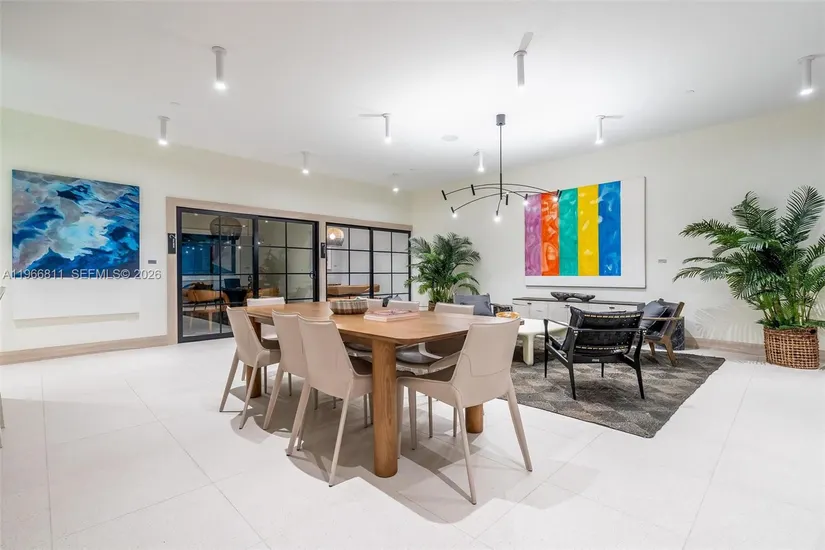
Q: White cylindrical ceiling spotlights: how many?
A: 9